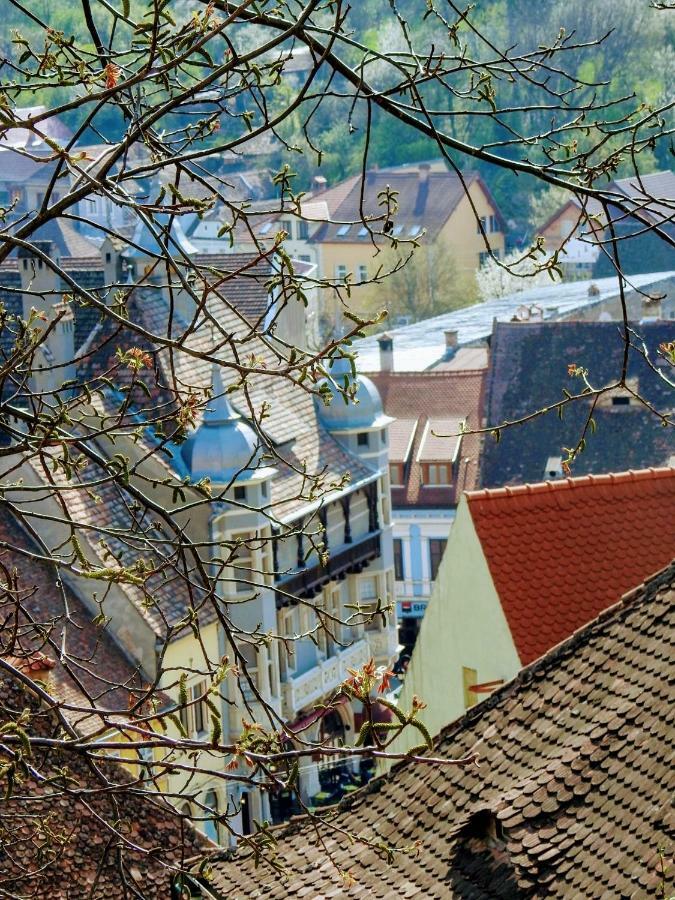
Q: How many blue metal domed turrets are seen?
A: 2